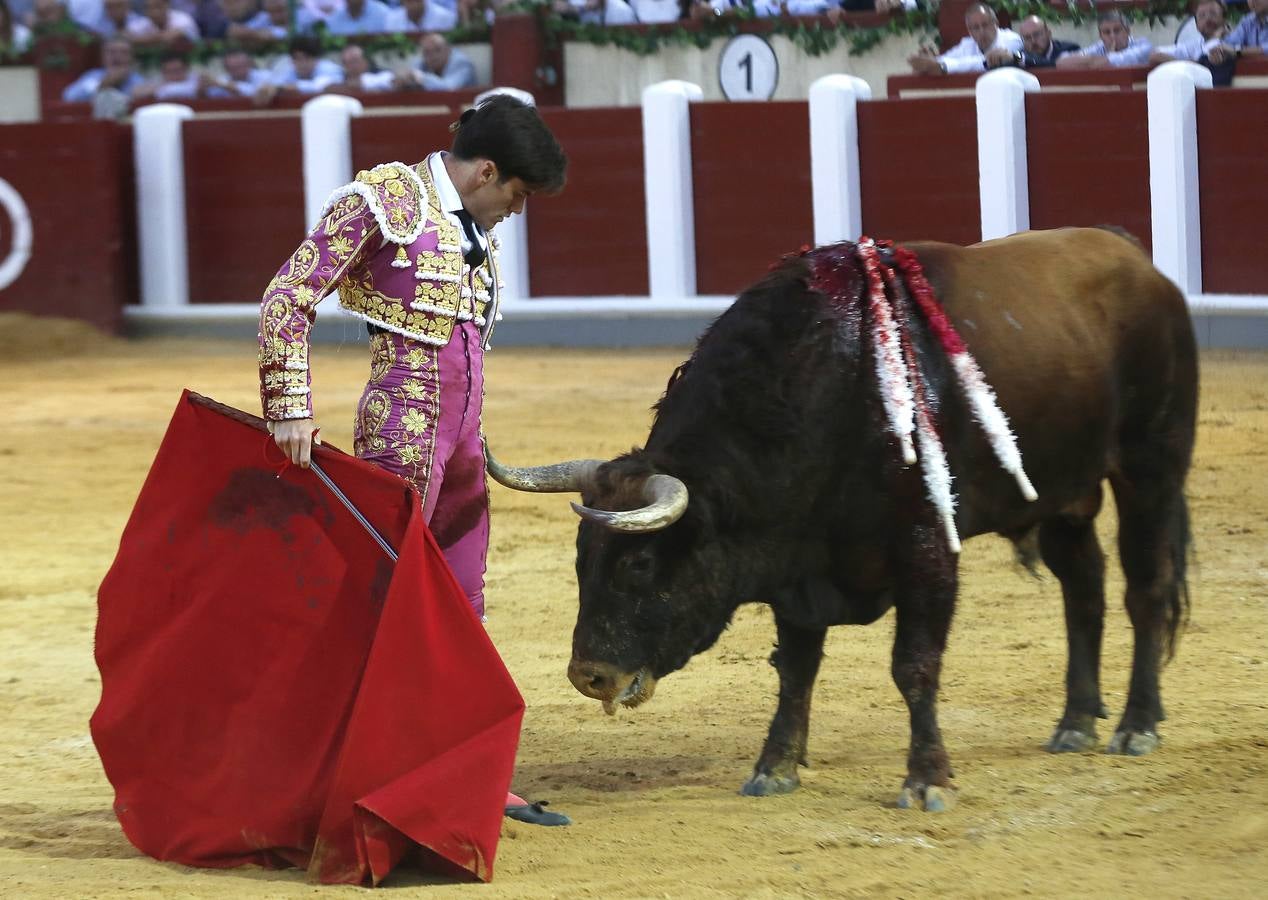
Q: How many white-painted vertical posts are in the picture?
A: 7